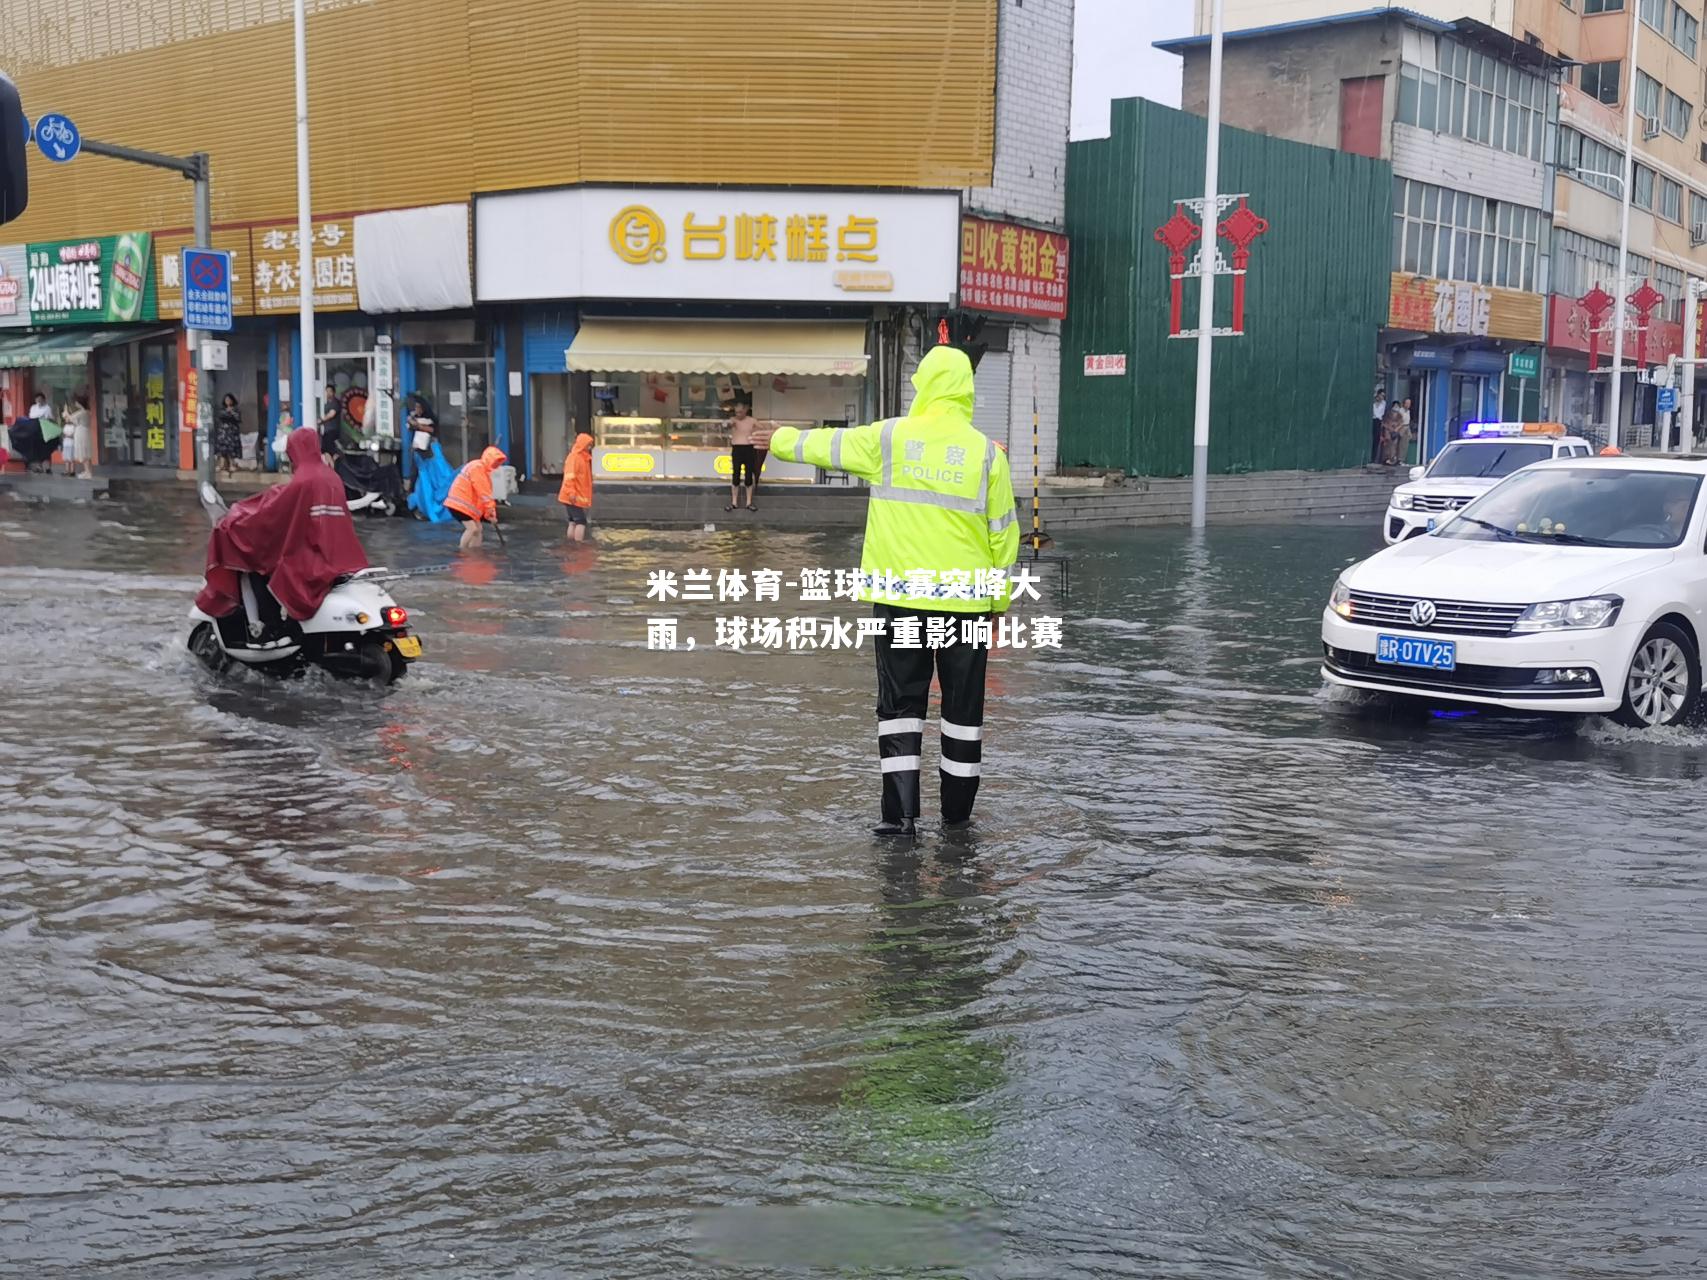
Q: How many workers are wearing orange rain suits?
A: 2